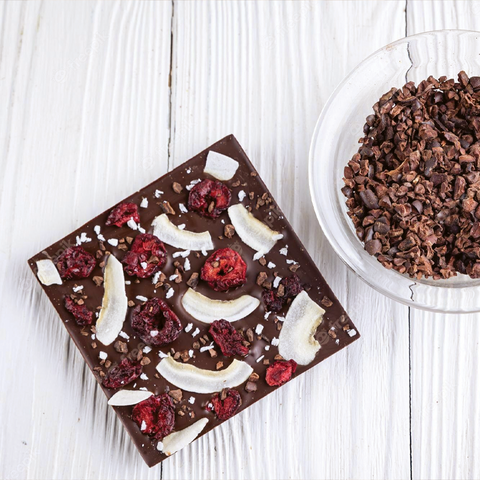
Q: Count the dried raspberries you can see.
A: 13